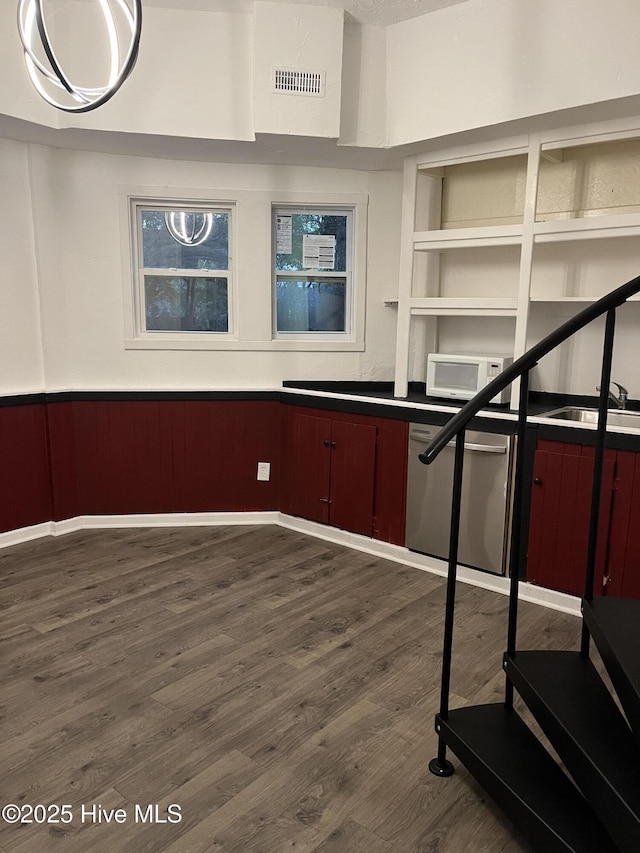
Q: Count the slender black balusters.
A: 3